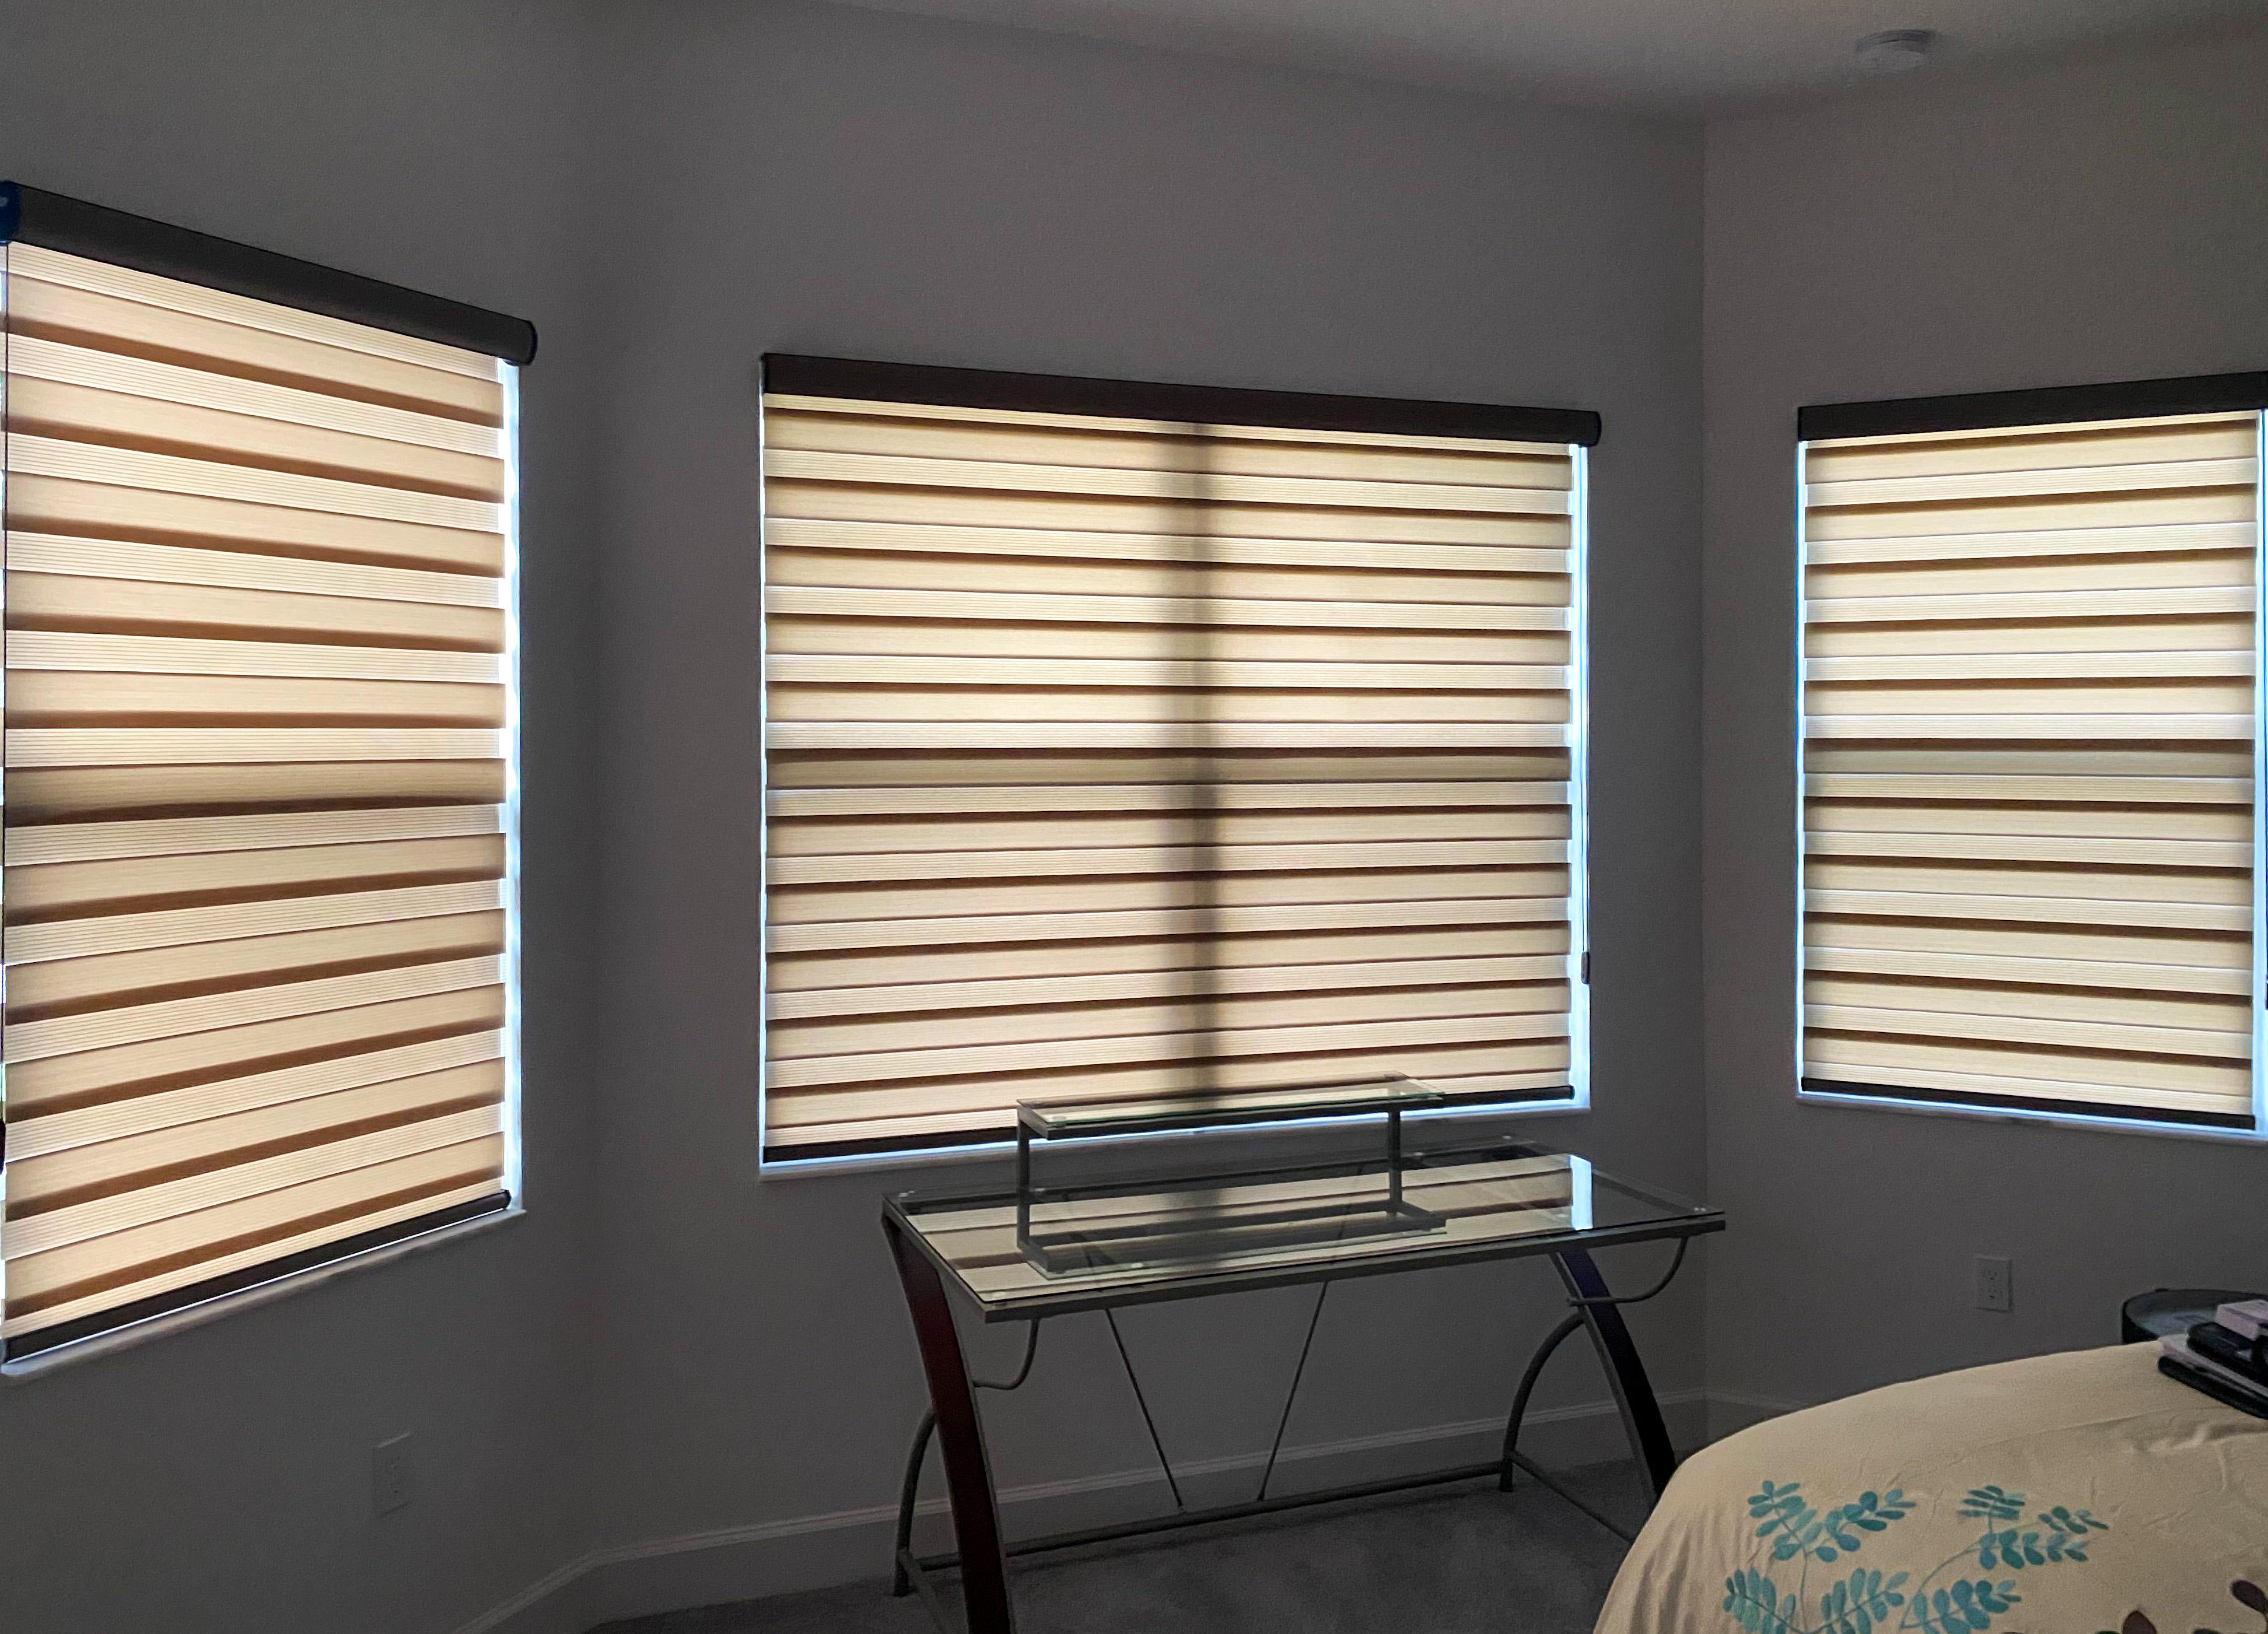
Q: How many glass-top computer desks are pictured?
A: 1